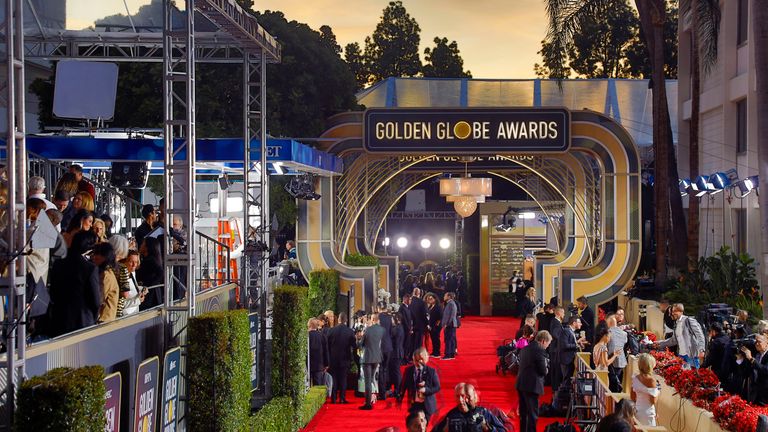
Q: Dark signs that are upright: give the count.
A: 4